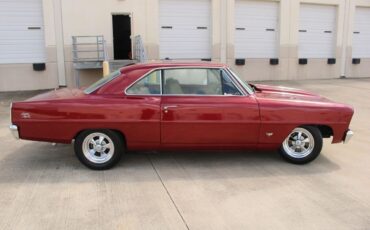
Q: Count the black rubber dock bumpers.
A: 6